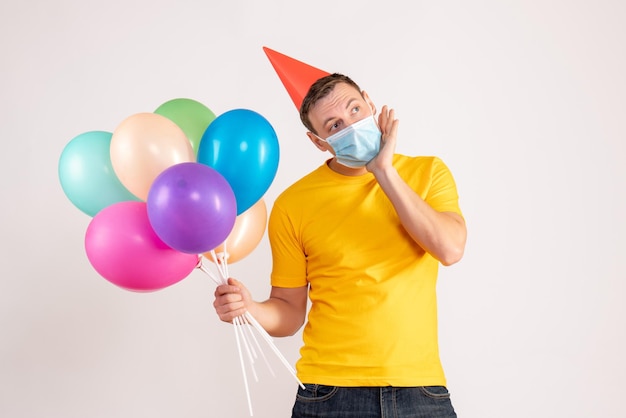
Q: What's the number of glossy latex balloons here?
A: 7